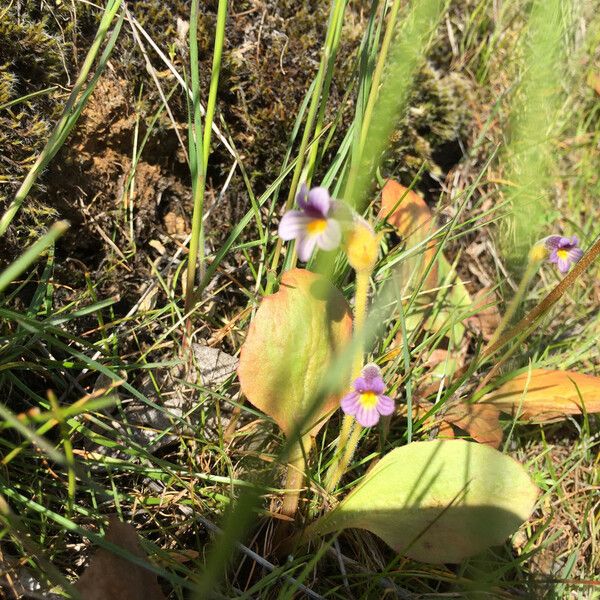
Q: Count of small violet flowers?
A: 3